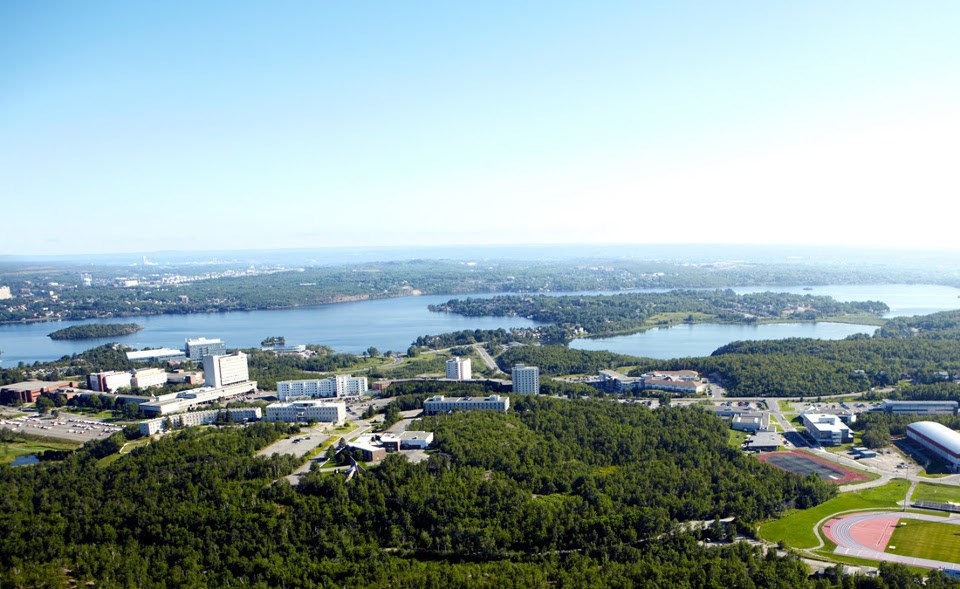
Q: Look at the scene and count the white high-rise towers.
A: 3